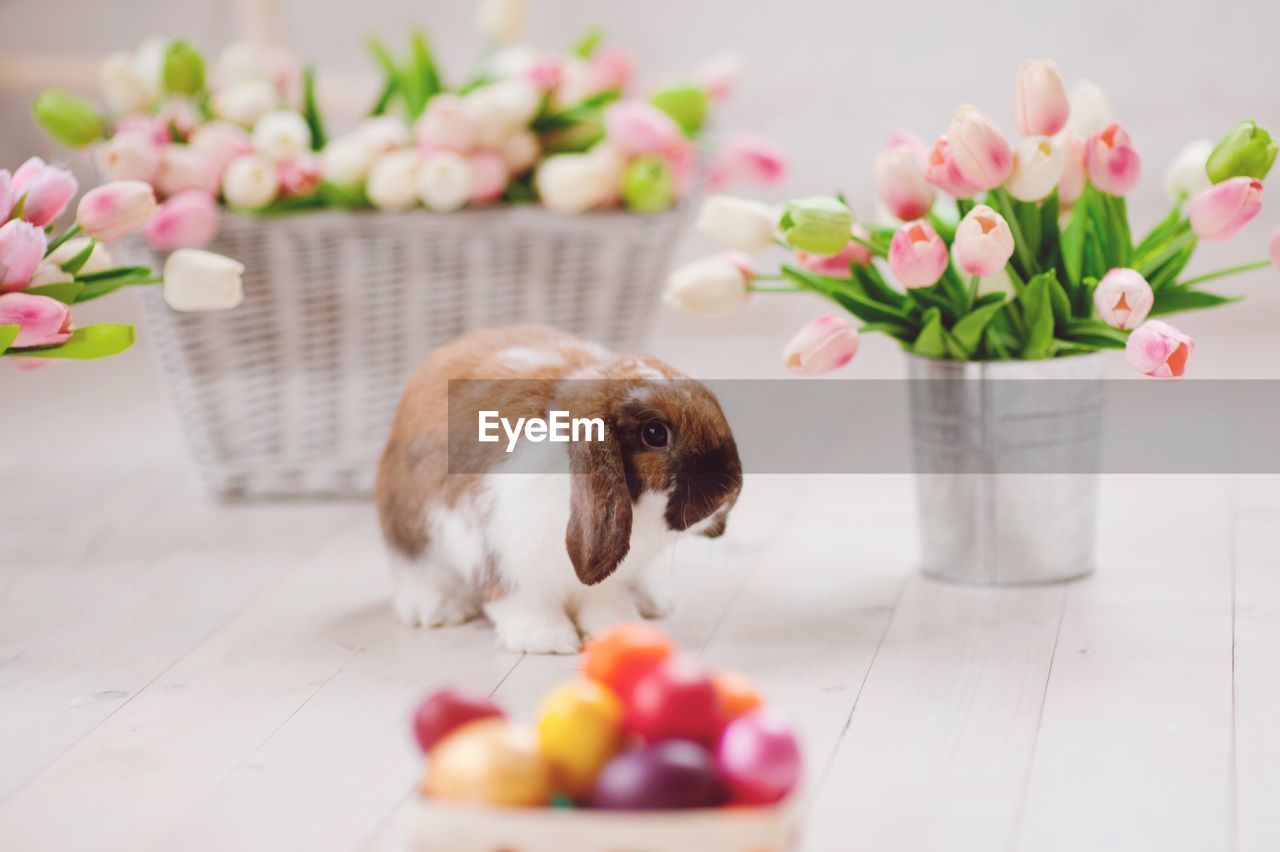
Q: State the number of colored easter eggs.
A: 8